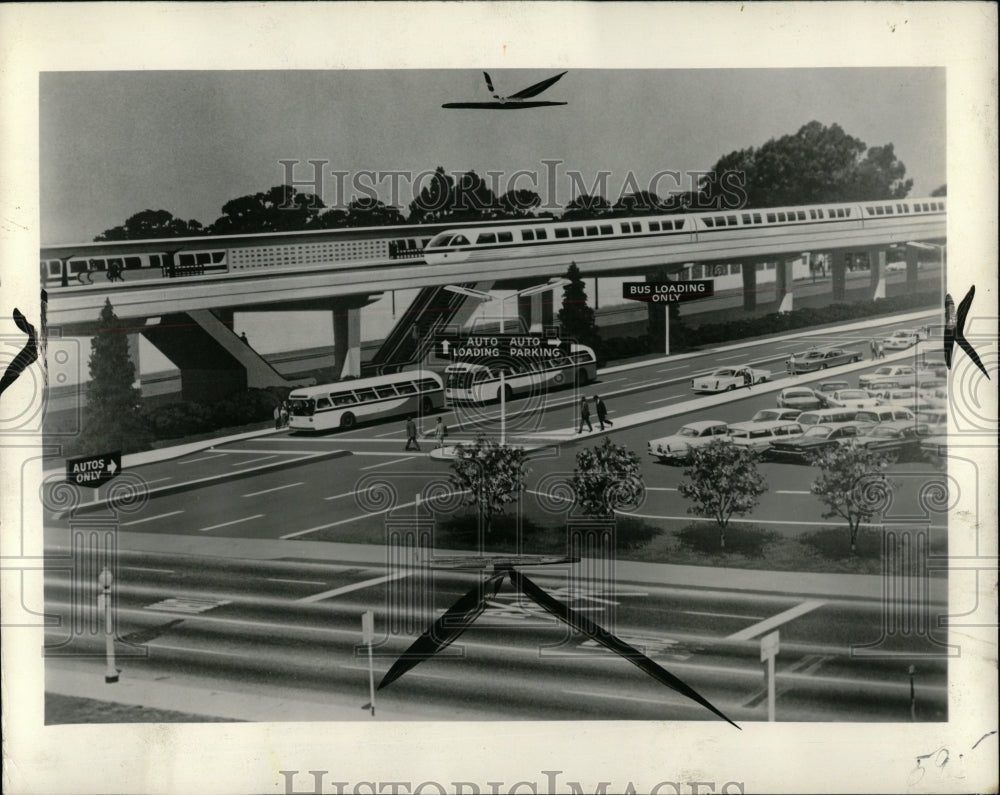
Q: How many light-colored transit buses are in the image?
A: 2